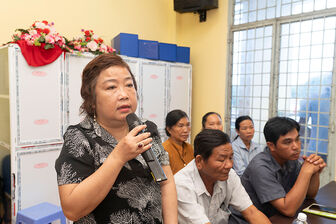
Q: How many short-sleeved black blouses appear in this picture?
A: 1